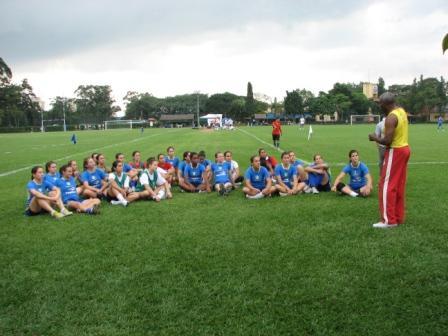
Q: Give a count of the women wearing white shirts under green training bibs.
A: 2